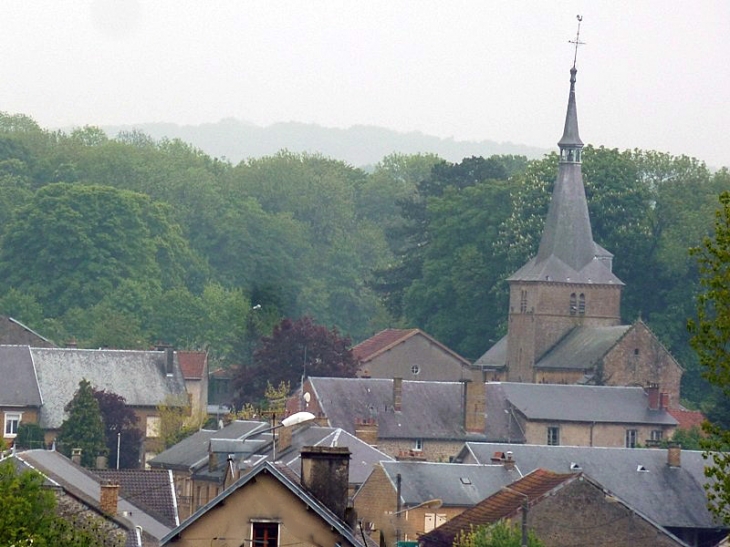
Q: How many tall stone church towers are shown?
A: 1